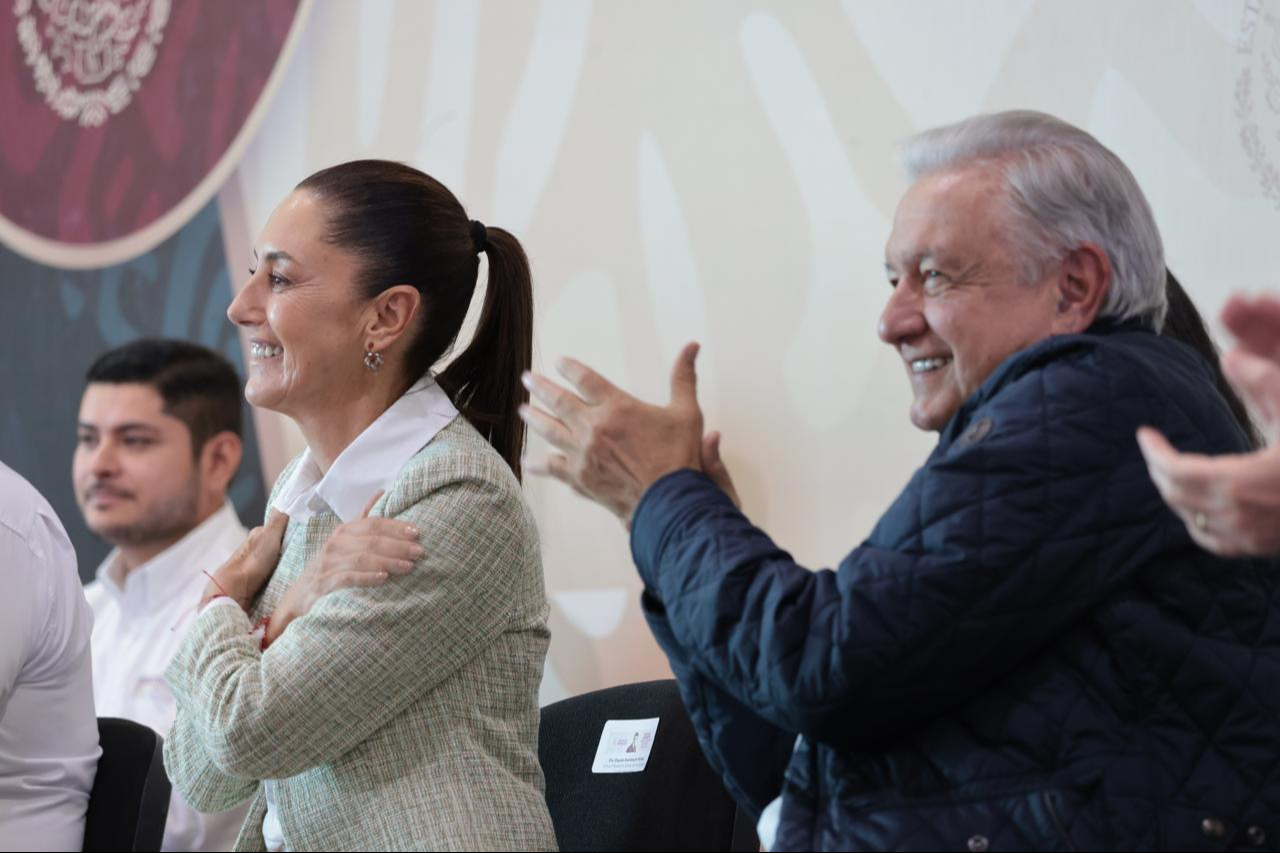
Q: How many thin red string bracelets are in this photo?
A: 2